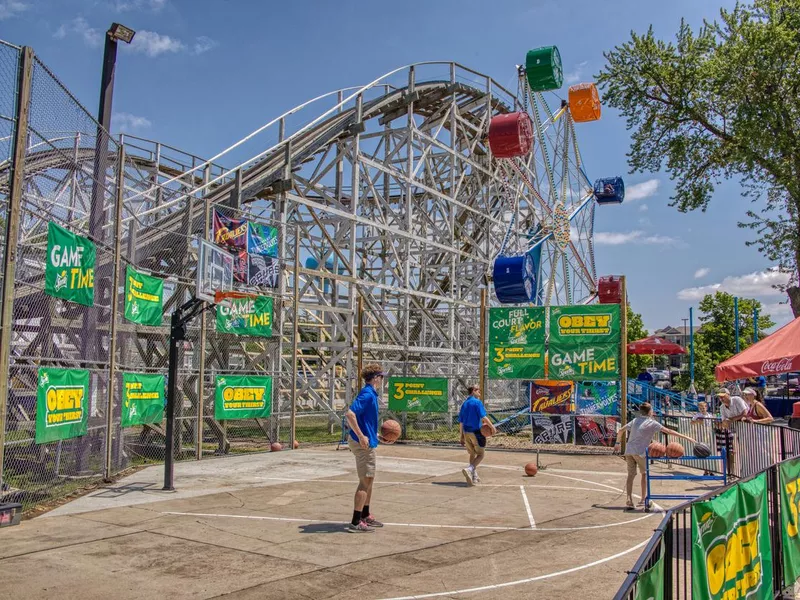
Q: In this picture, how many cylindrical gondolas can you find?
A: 6